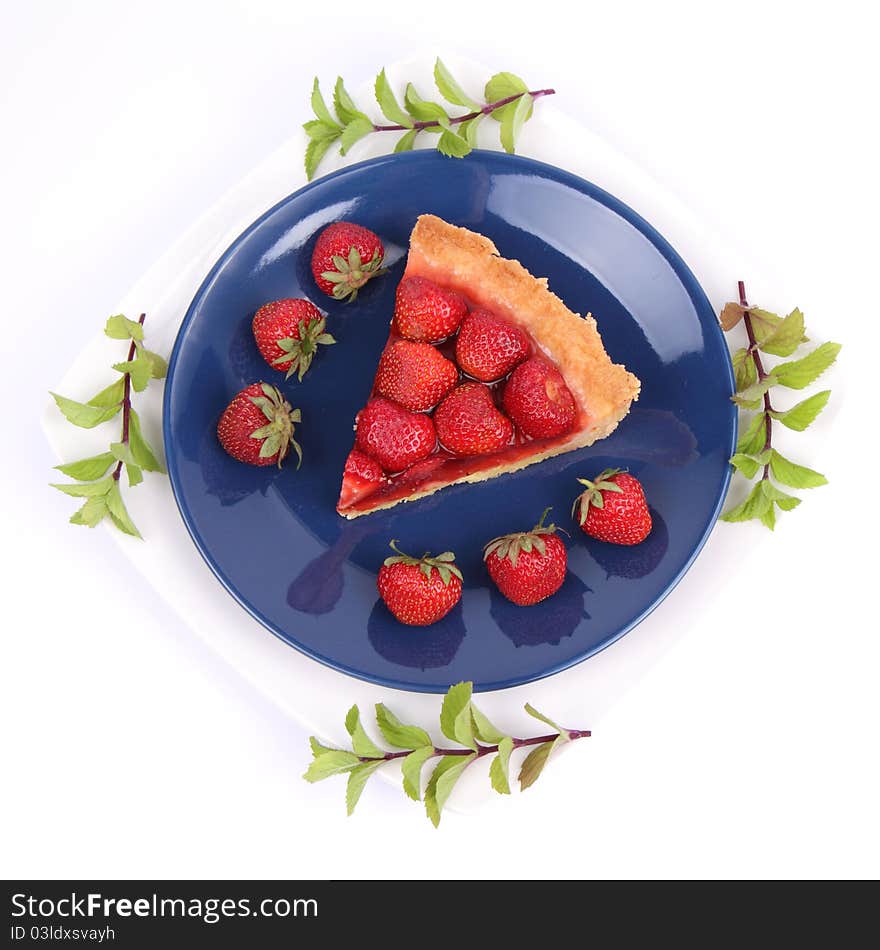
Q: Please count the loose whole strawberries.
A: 6